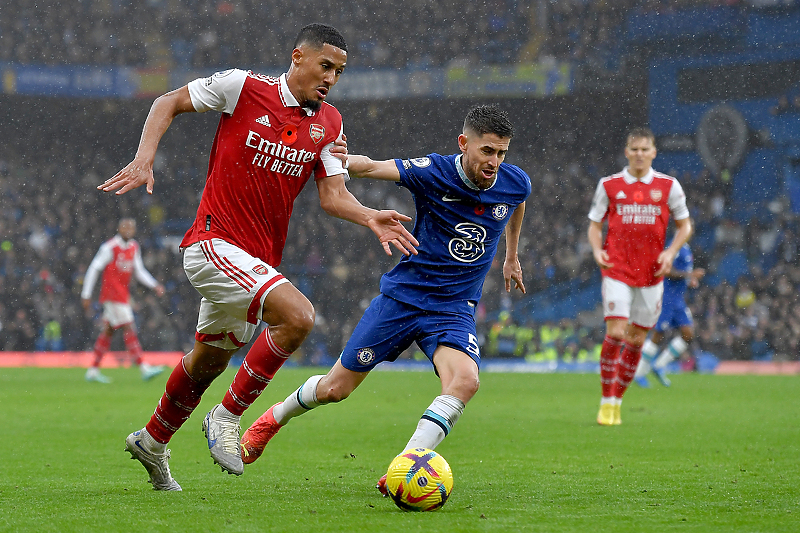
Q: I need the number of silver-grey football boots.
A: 2